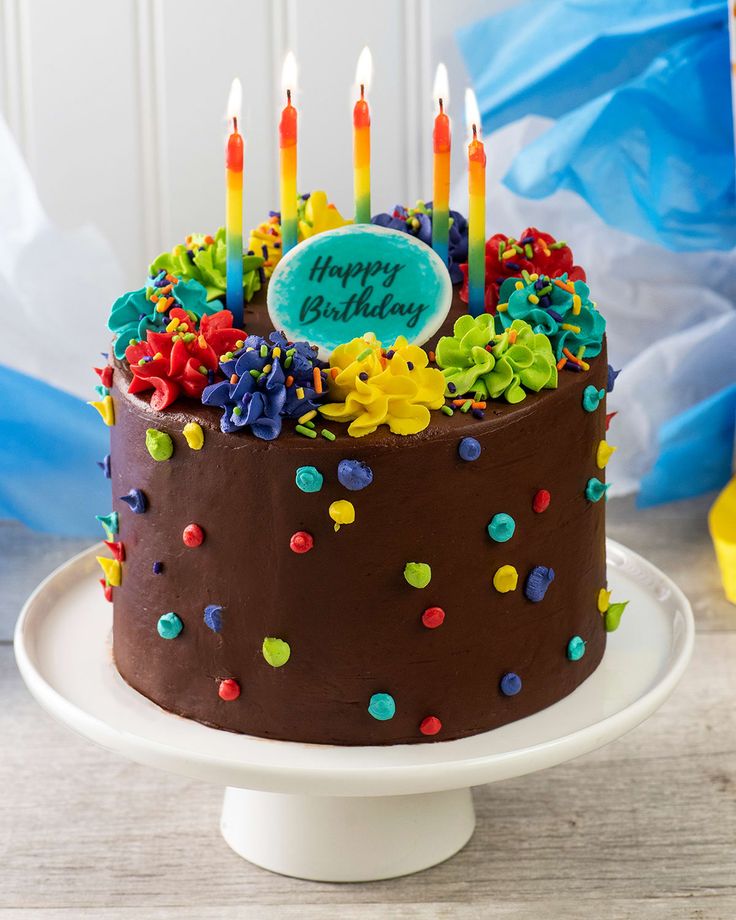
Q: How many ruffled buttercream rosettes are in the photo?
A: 10